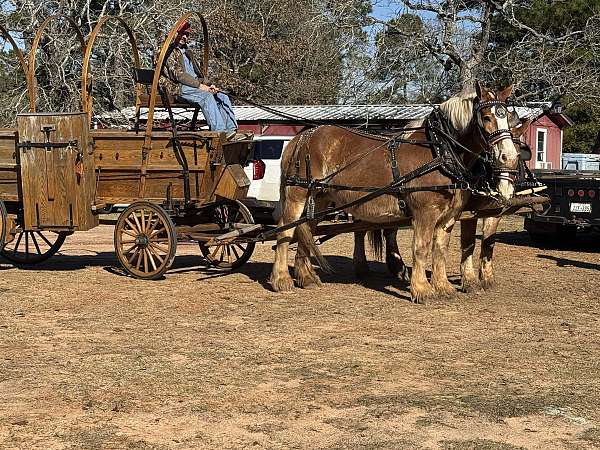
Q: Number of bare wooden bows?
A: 4